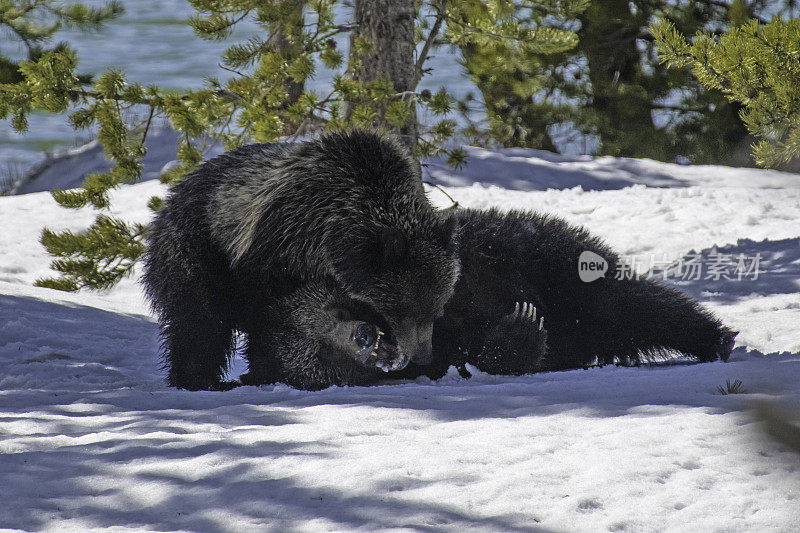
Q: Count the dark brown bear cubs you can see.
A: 2